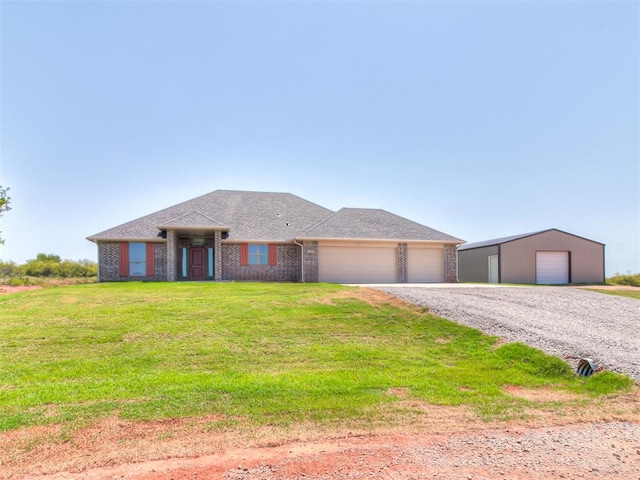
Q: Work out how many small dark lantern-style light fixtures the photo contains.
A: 0